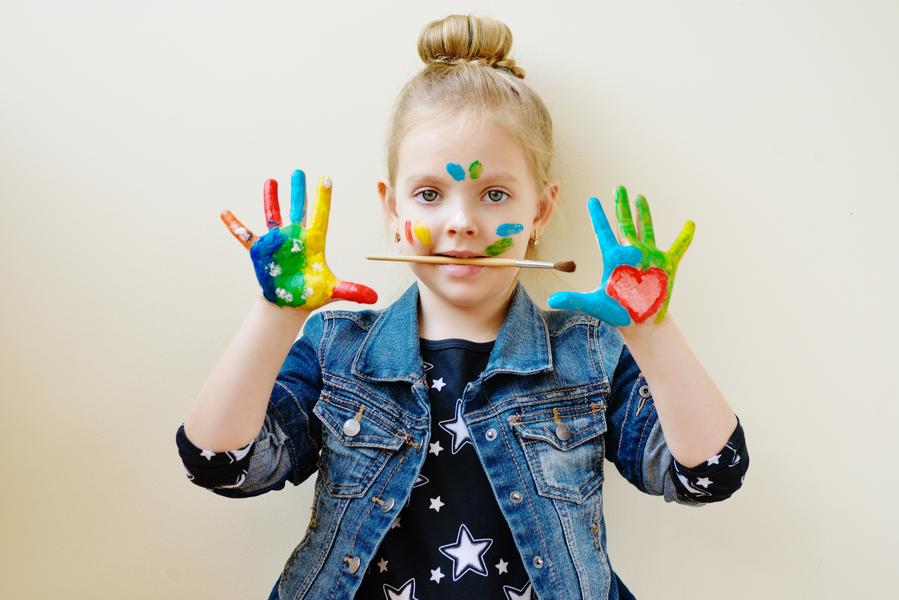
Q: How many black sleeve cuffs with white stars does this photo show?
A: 2